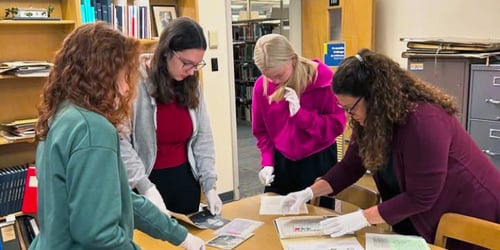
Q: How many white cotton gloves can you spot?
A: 7